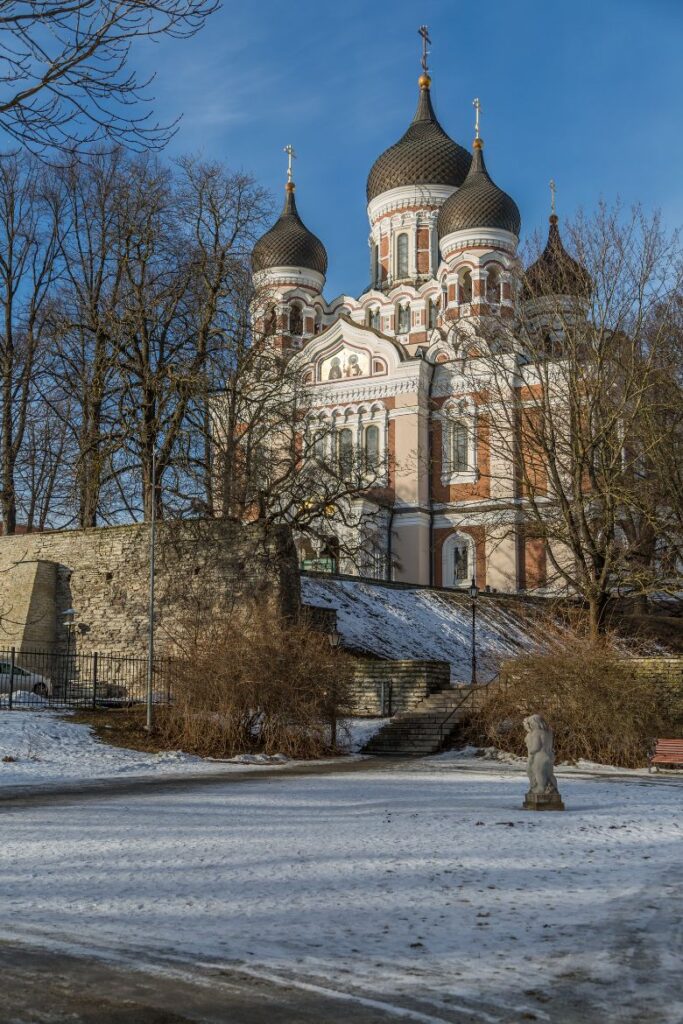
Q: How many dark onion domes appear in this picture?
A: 4